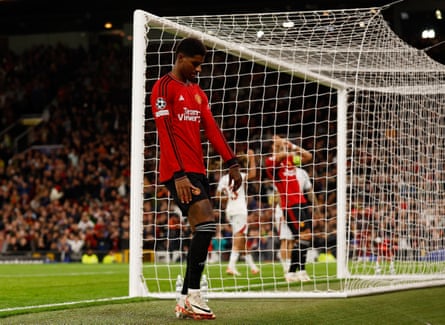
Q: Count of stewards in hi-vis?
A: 3